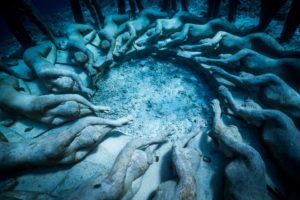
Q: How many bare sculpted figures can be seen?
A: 15